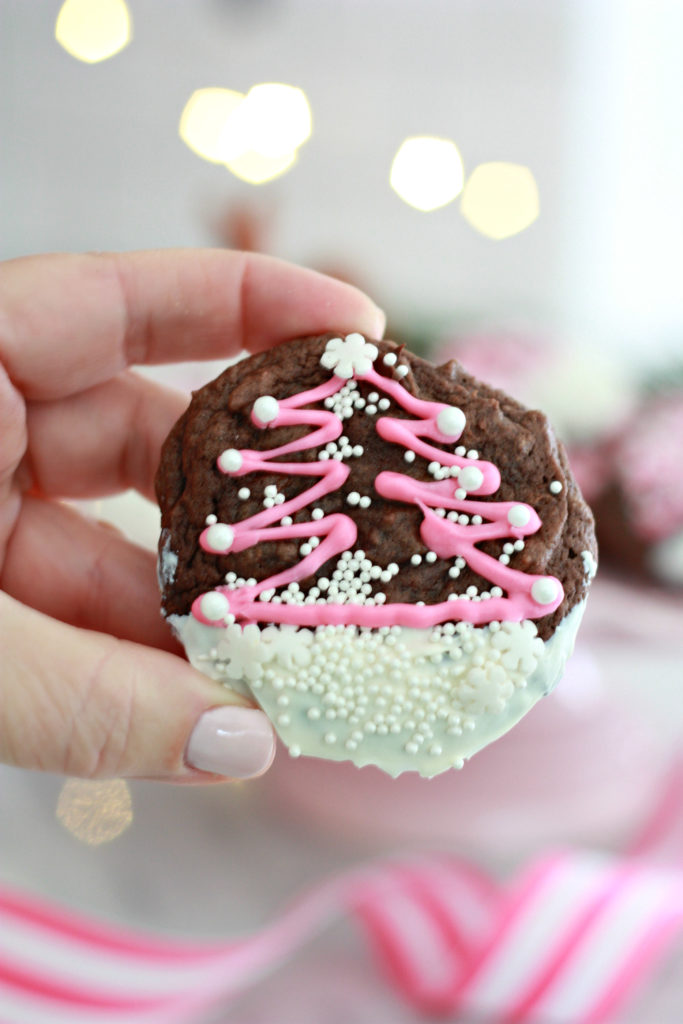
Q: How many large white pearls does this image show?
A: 8